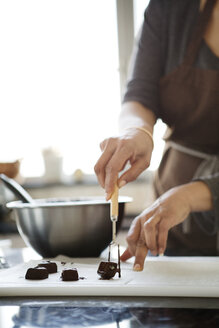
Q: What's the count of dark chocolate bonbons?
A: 4